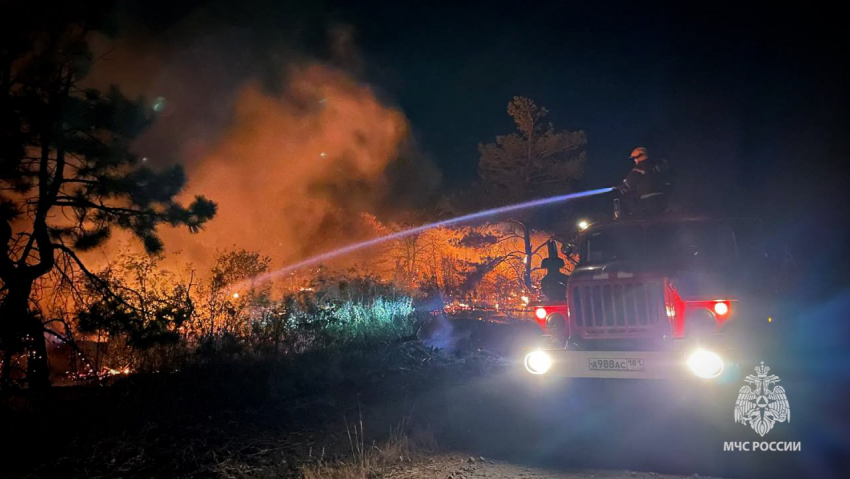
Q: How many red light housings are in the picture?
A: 2